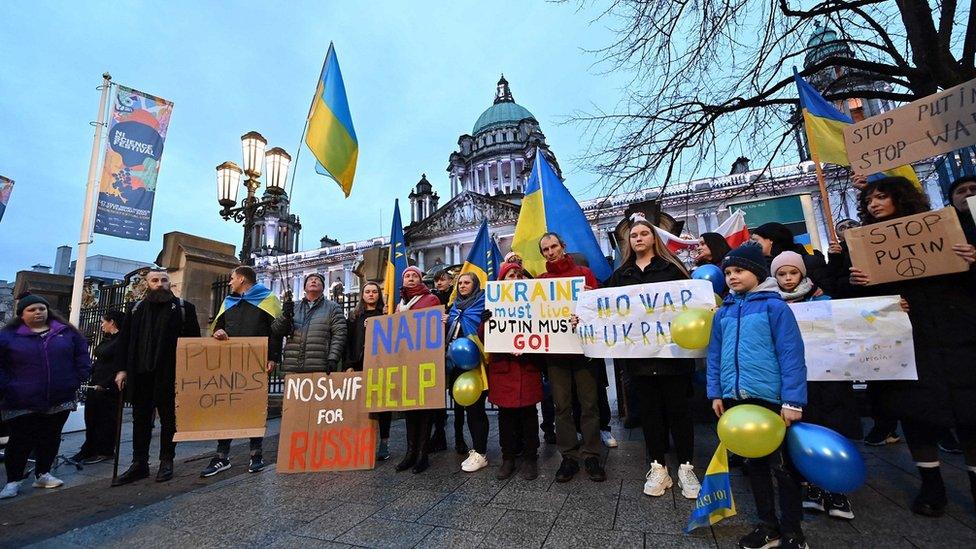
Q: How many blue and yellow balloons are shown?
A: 6